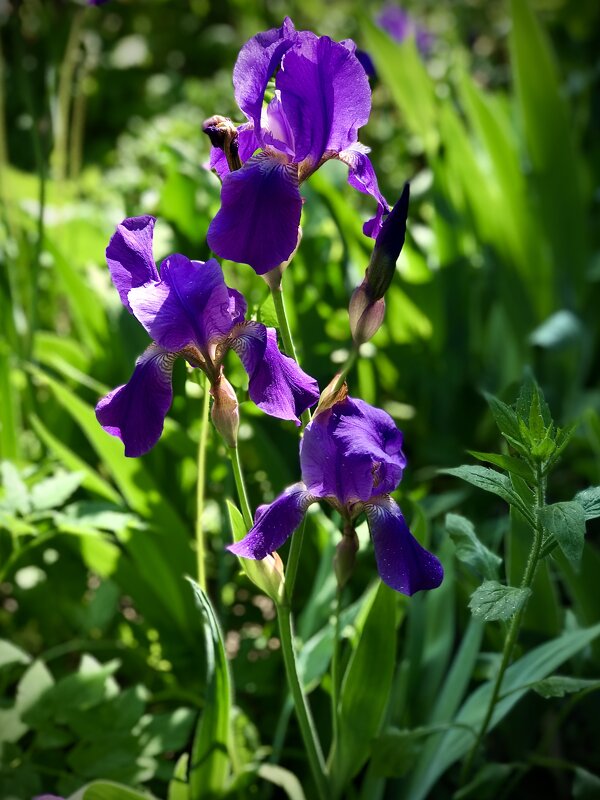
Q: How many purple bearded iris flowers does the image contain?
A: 3